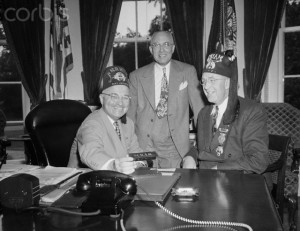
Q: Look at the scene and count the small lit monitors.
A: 0